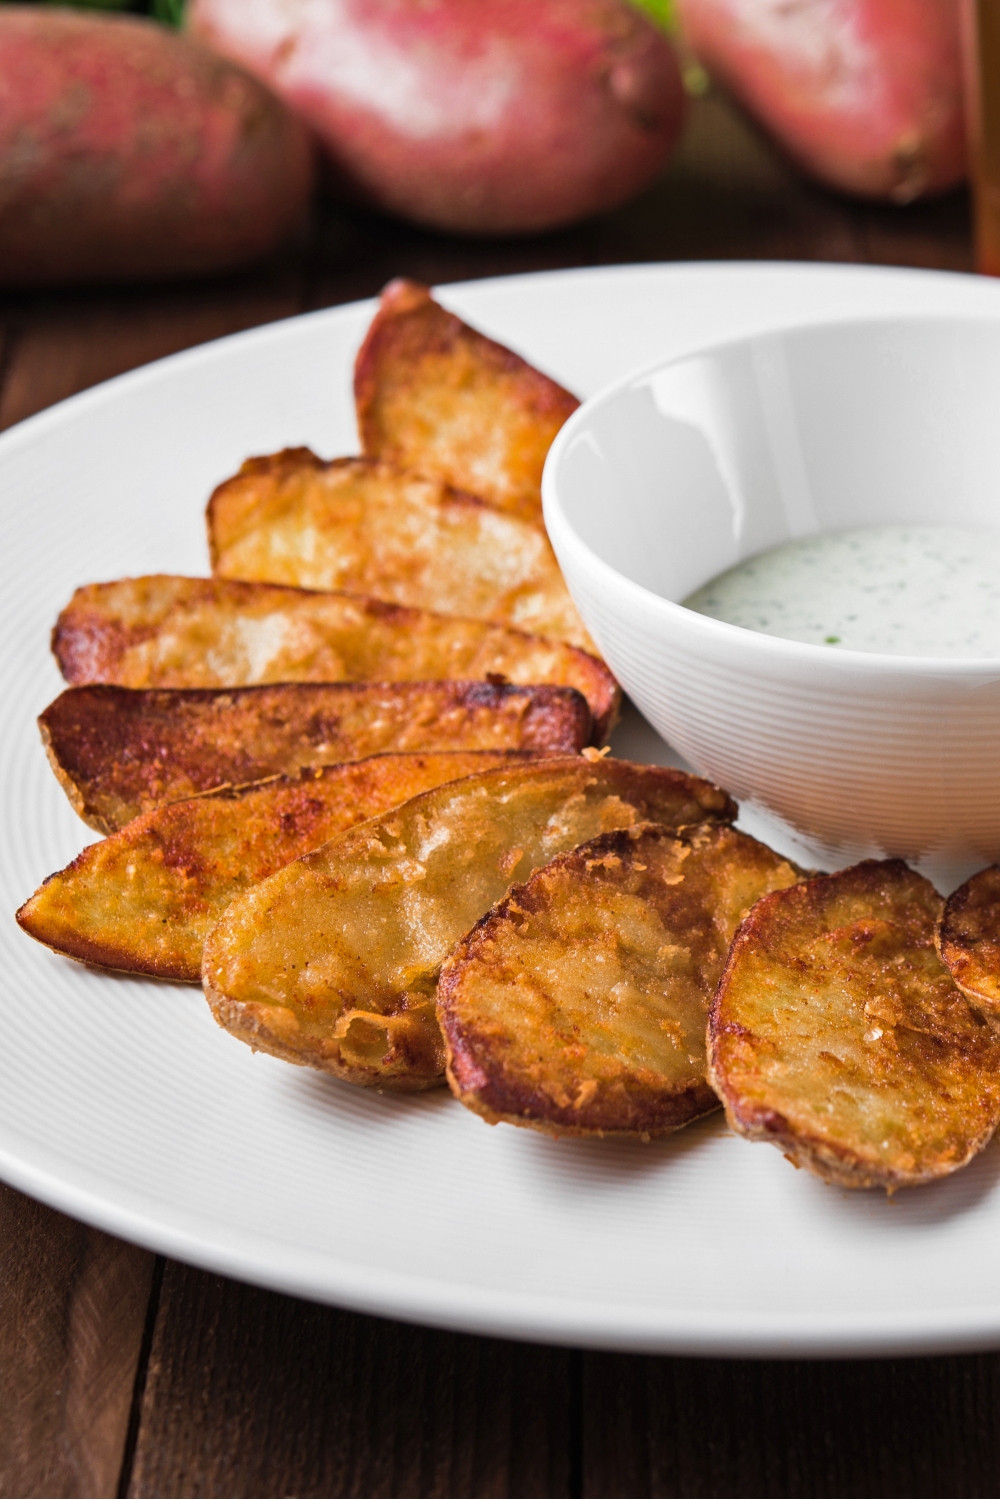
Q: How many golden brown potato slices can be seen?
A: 9